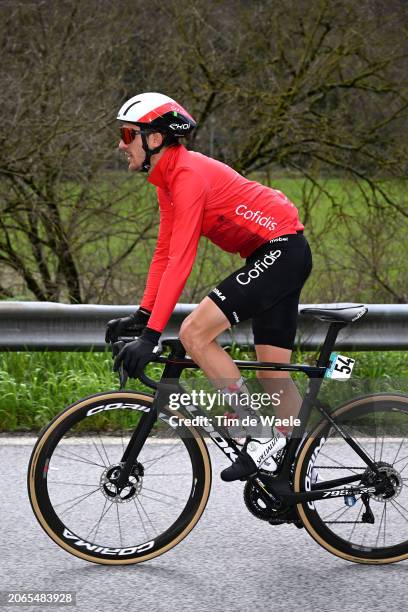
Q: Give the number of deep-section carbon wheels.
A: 2